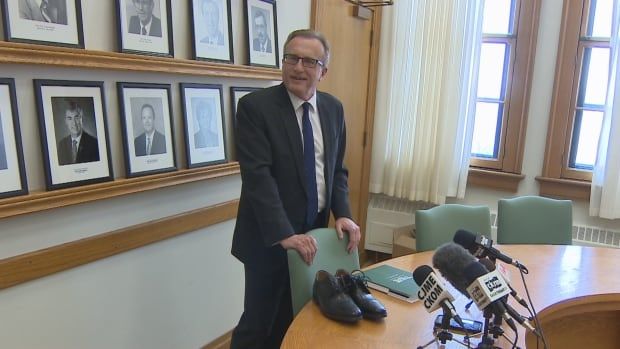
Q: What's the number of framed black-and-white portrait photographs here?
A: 9